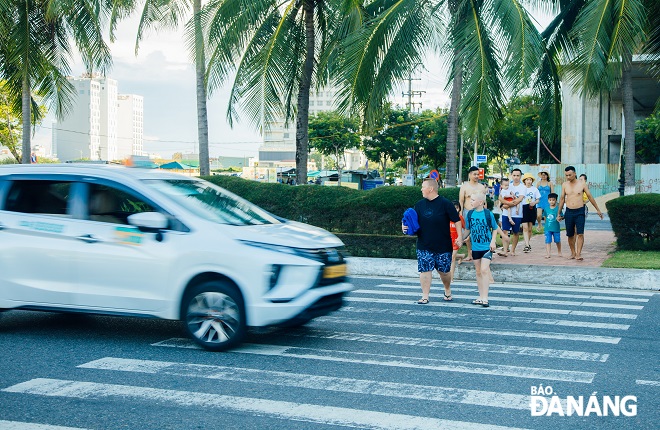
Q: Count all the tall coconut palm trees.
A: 5